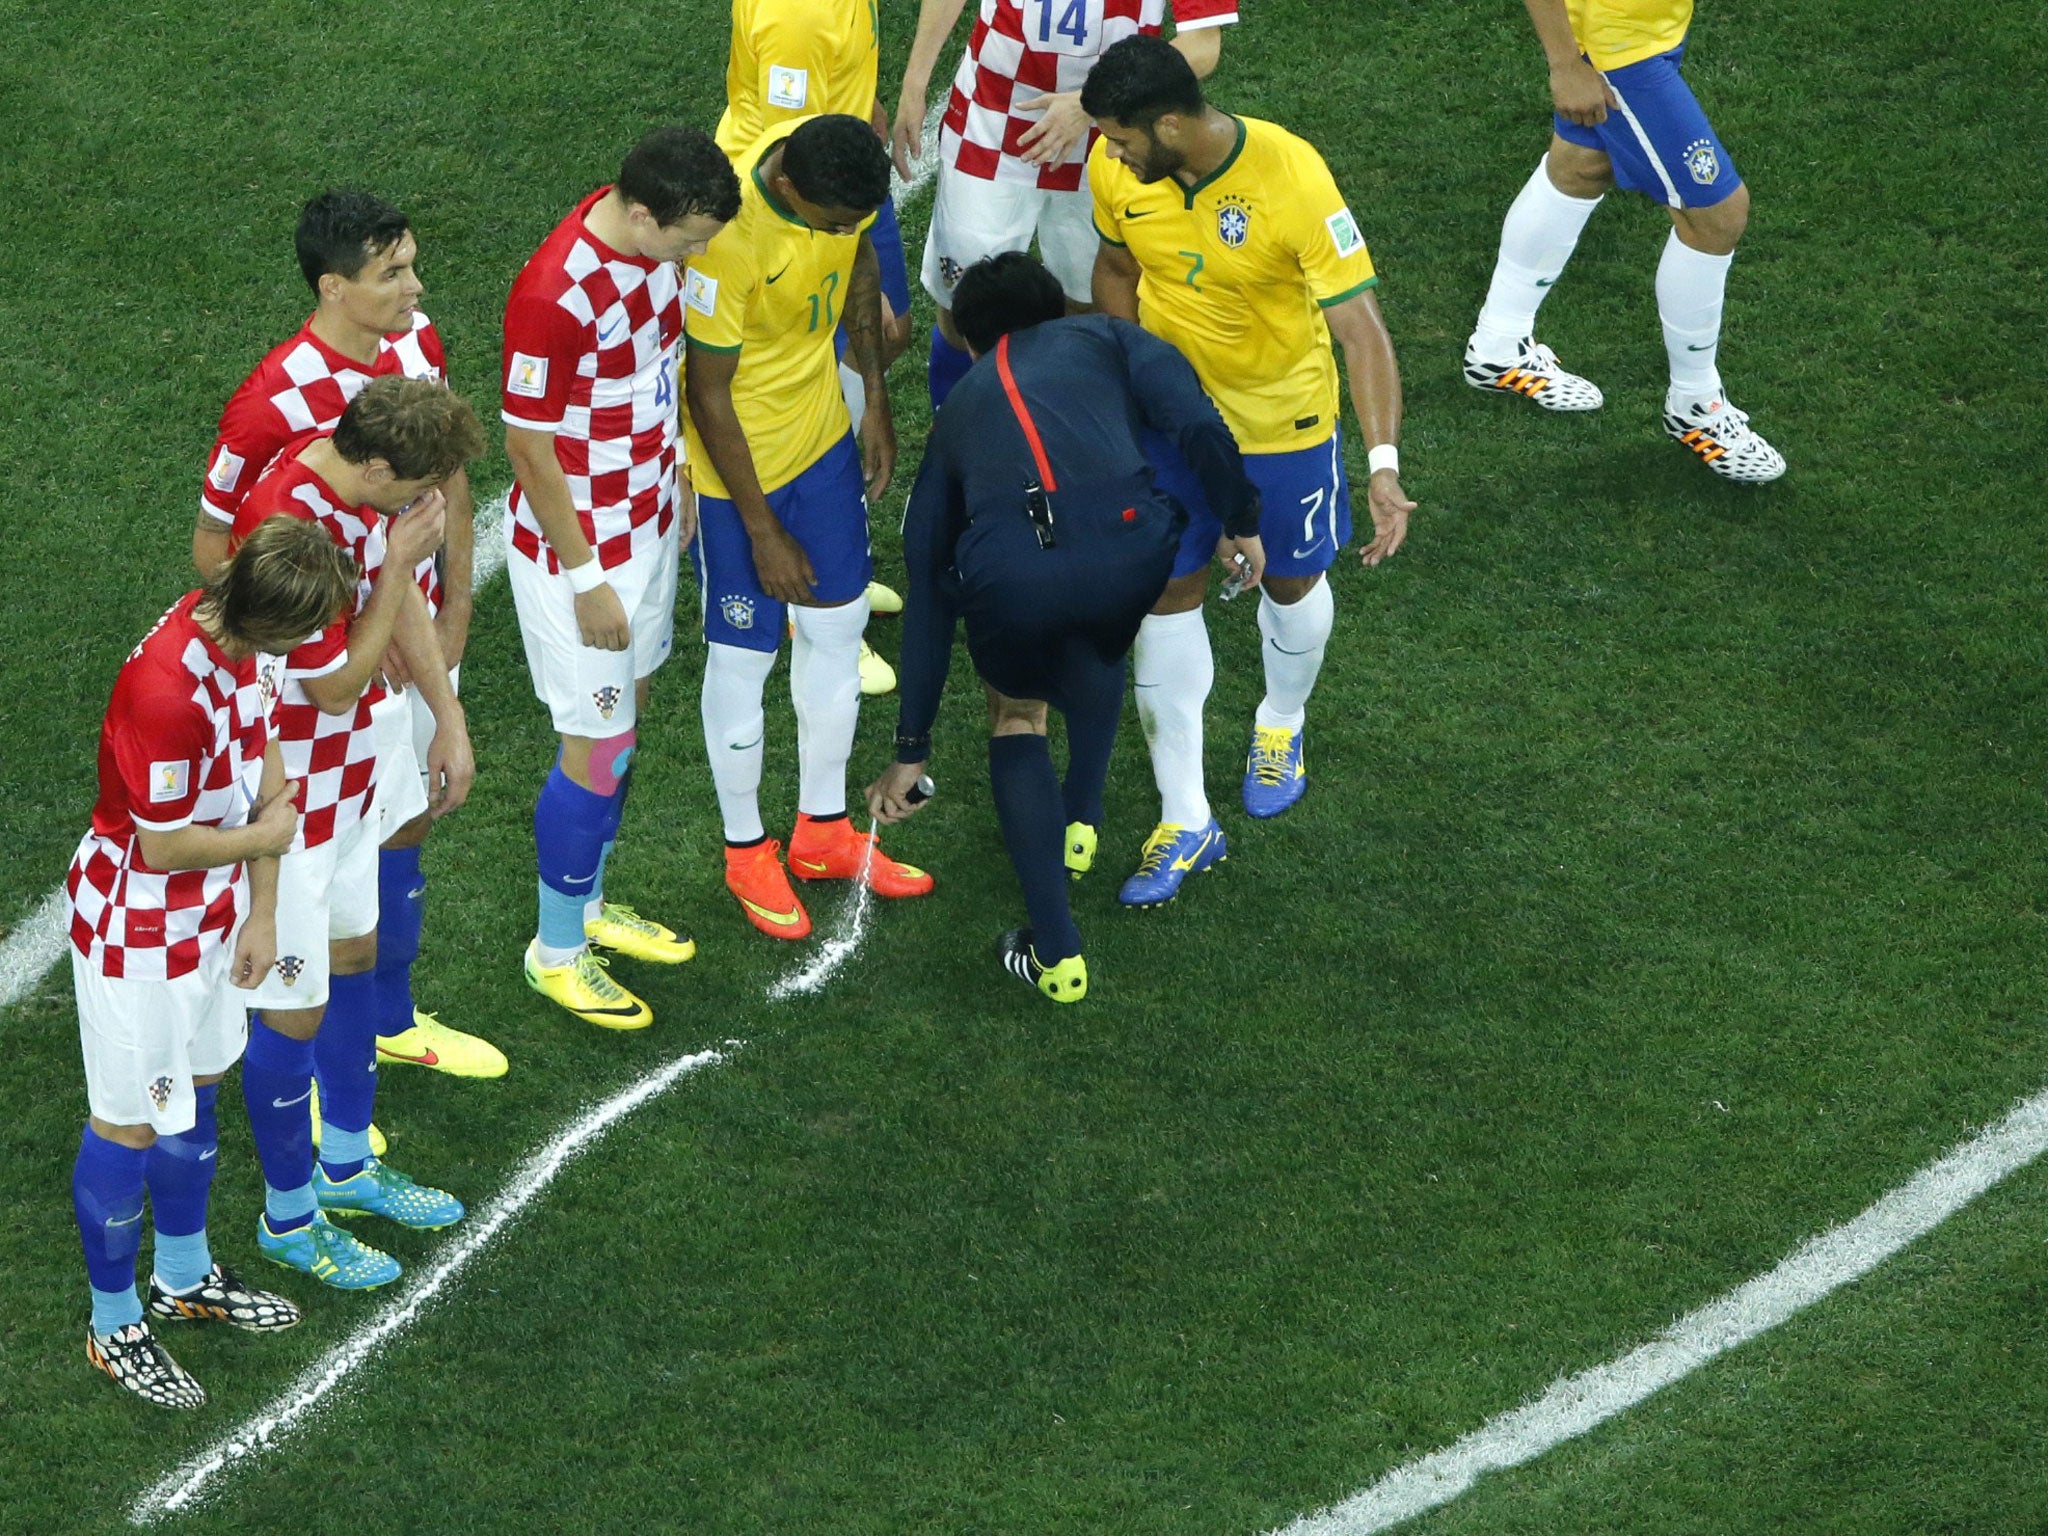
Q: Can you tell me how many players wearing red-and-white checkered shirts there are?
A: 5